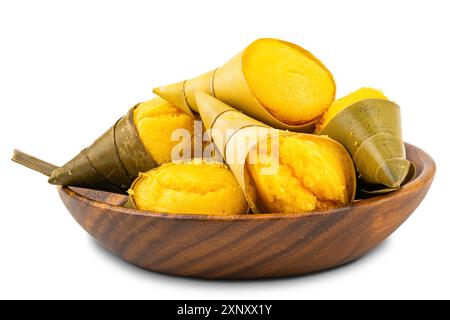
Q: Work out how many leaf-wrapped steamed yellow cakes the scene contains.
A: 5